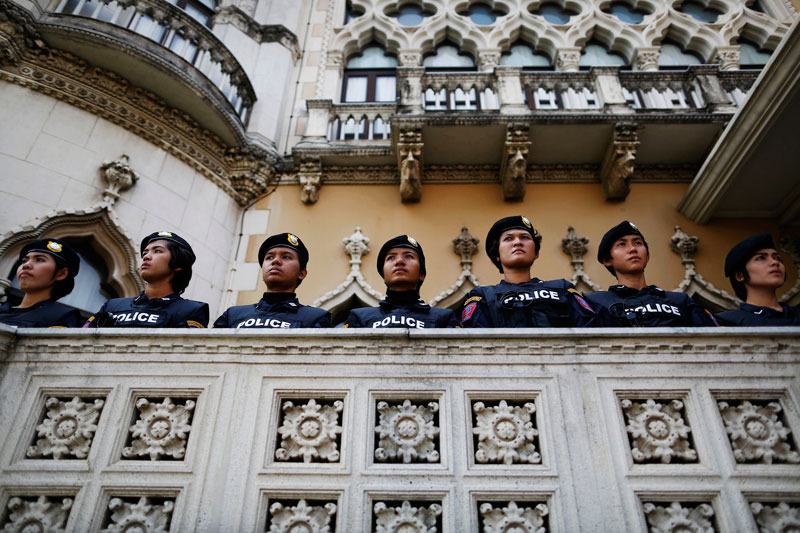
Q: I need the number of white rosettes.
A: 14